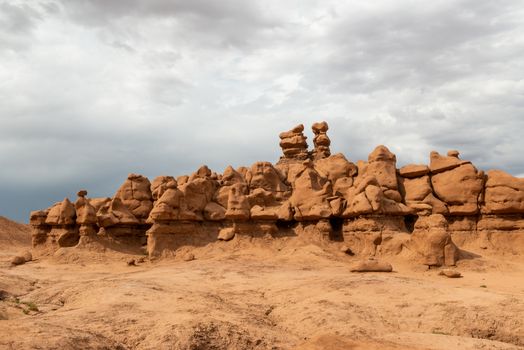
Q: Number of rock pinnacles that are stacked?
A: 2